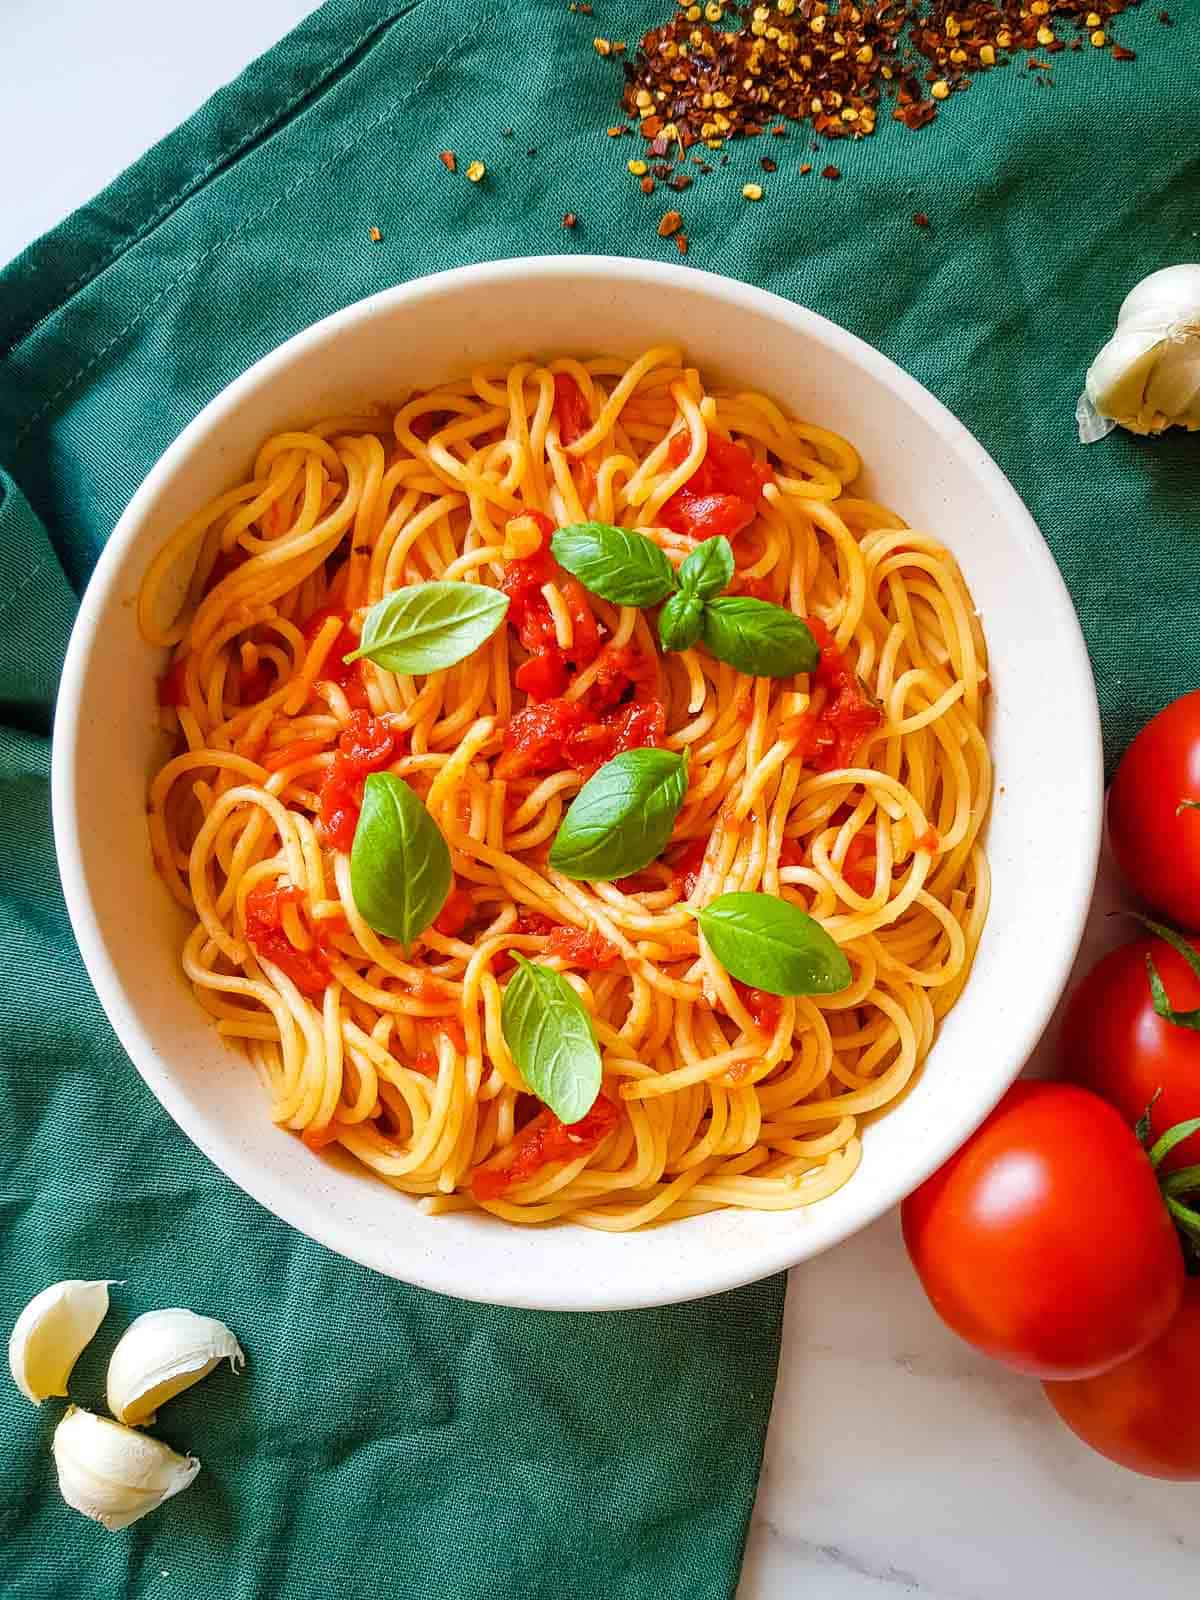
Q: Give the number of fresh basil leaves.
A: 9